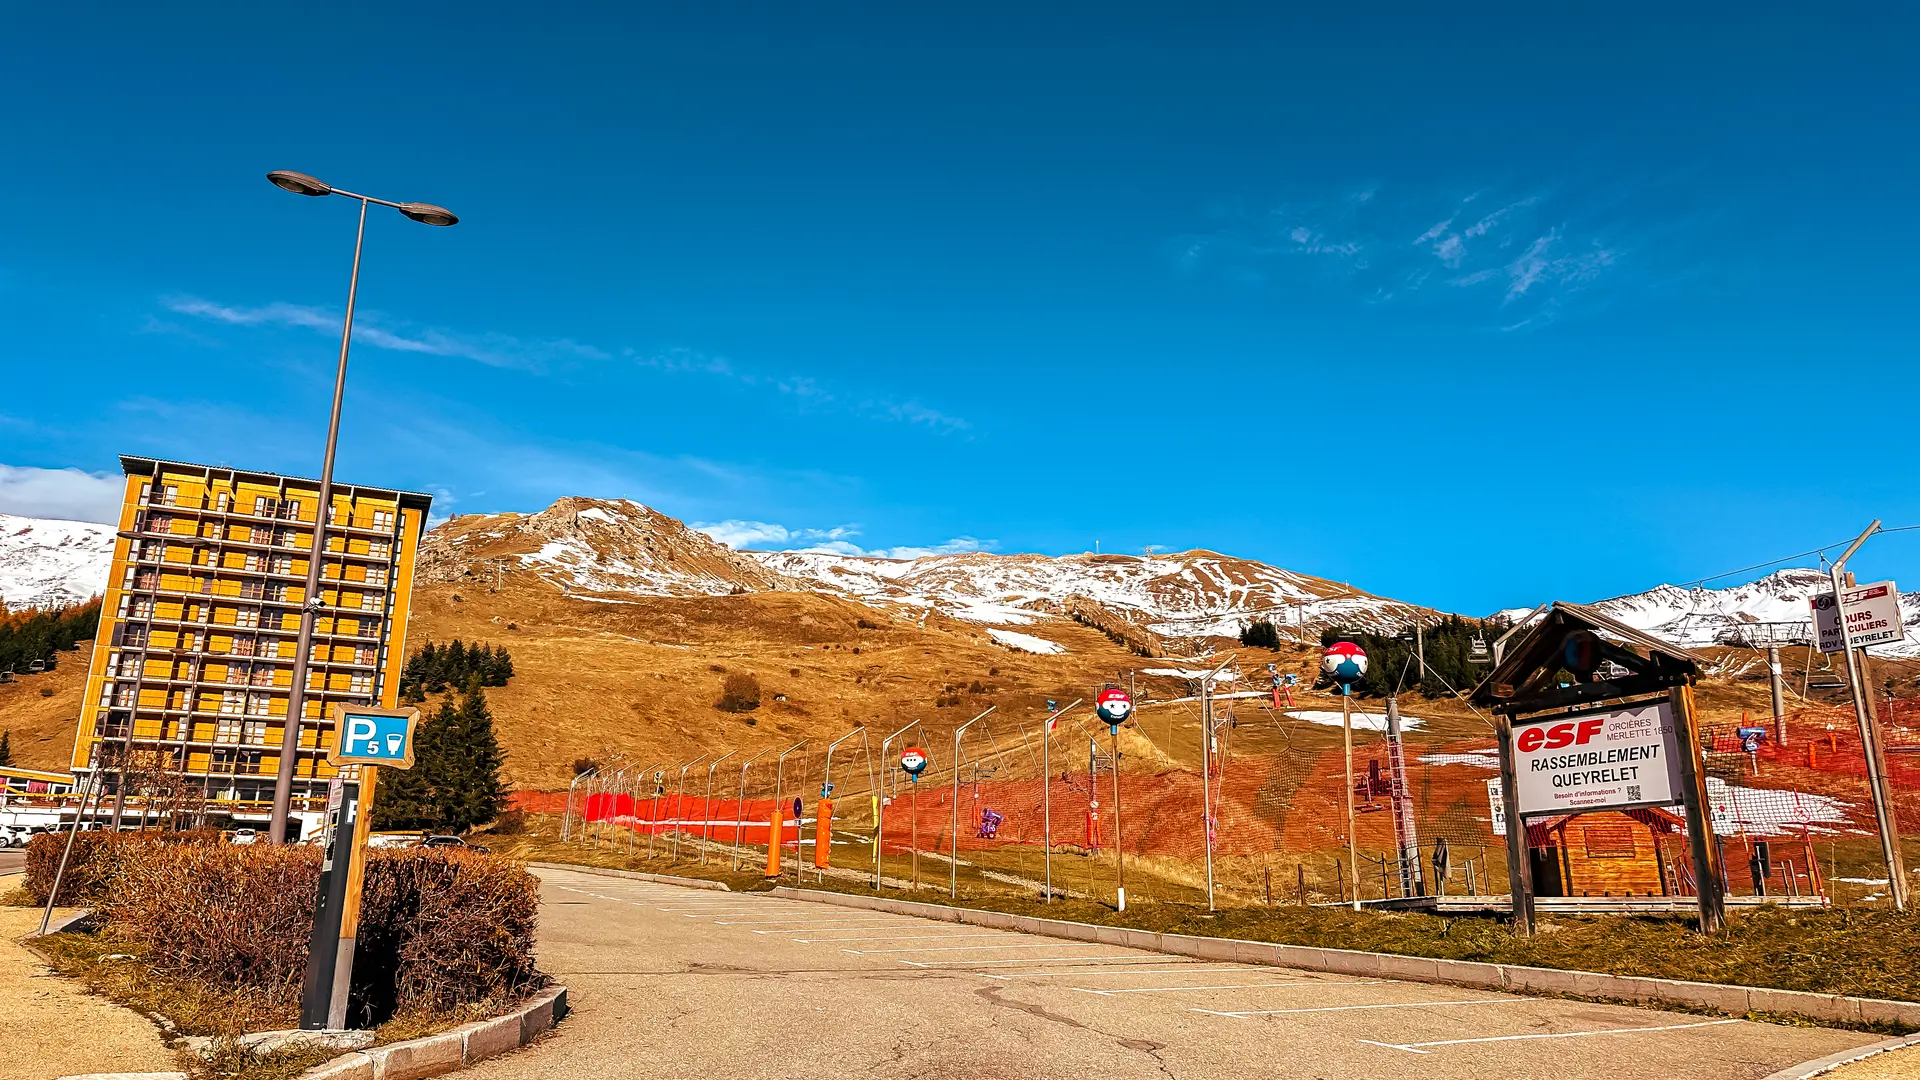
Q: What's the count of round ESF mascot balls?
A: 3